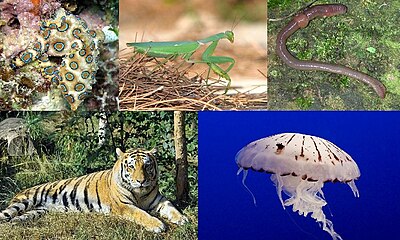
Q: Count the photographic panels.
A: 5